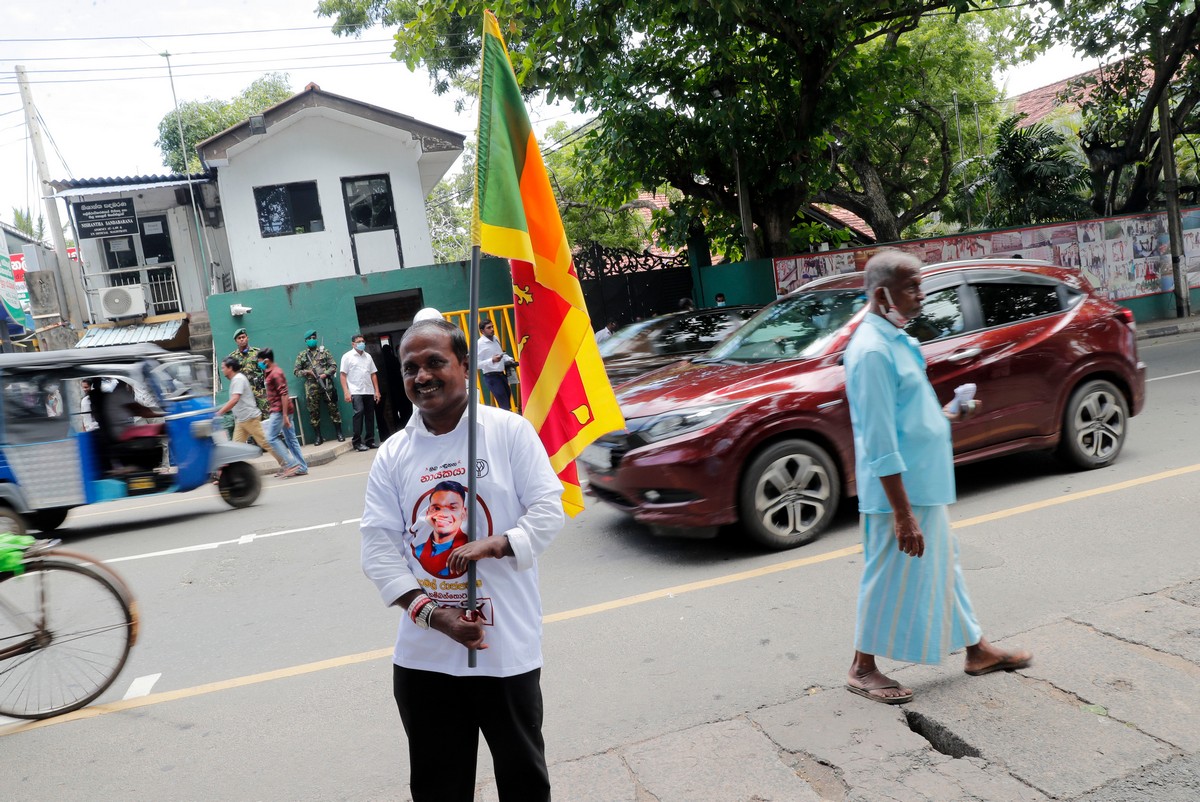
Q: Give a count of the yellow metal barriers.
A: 1